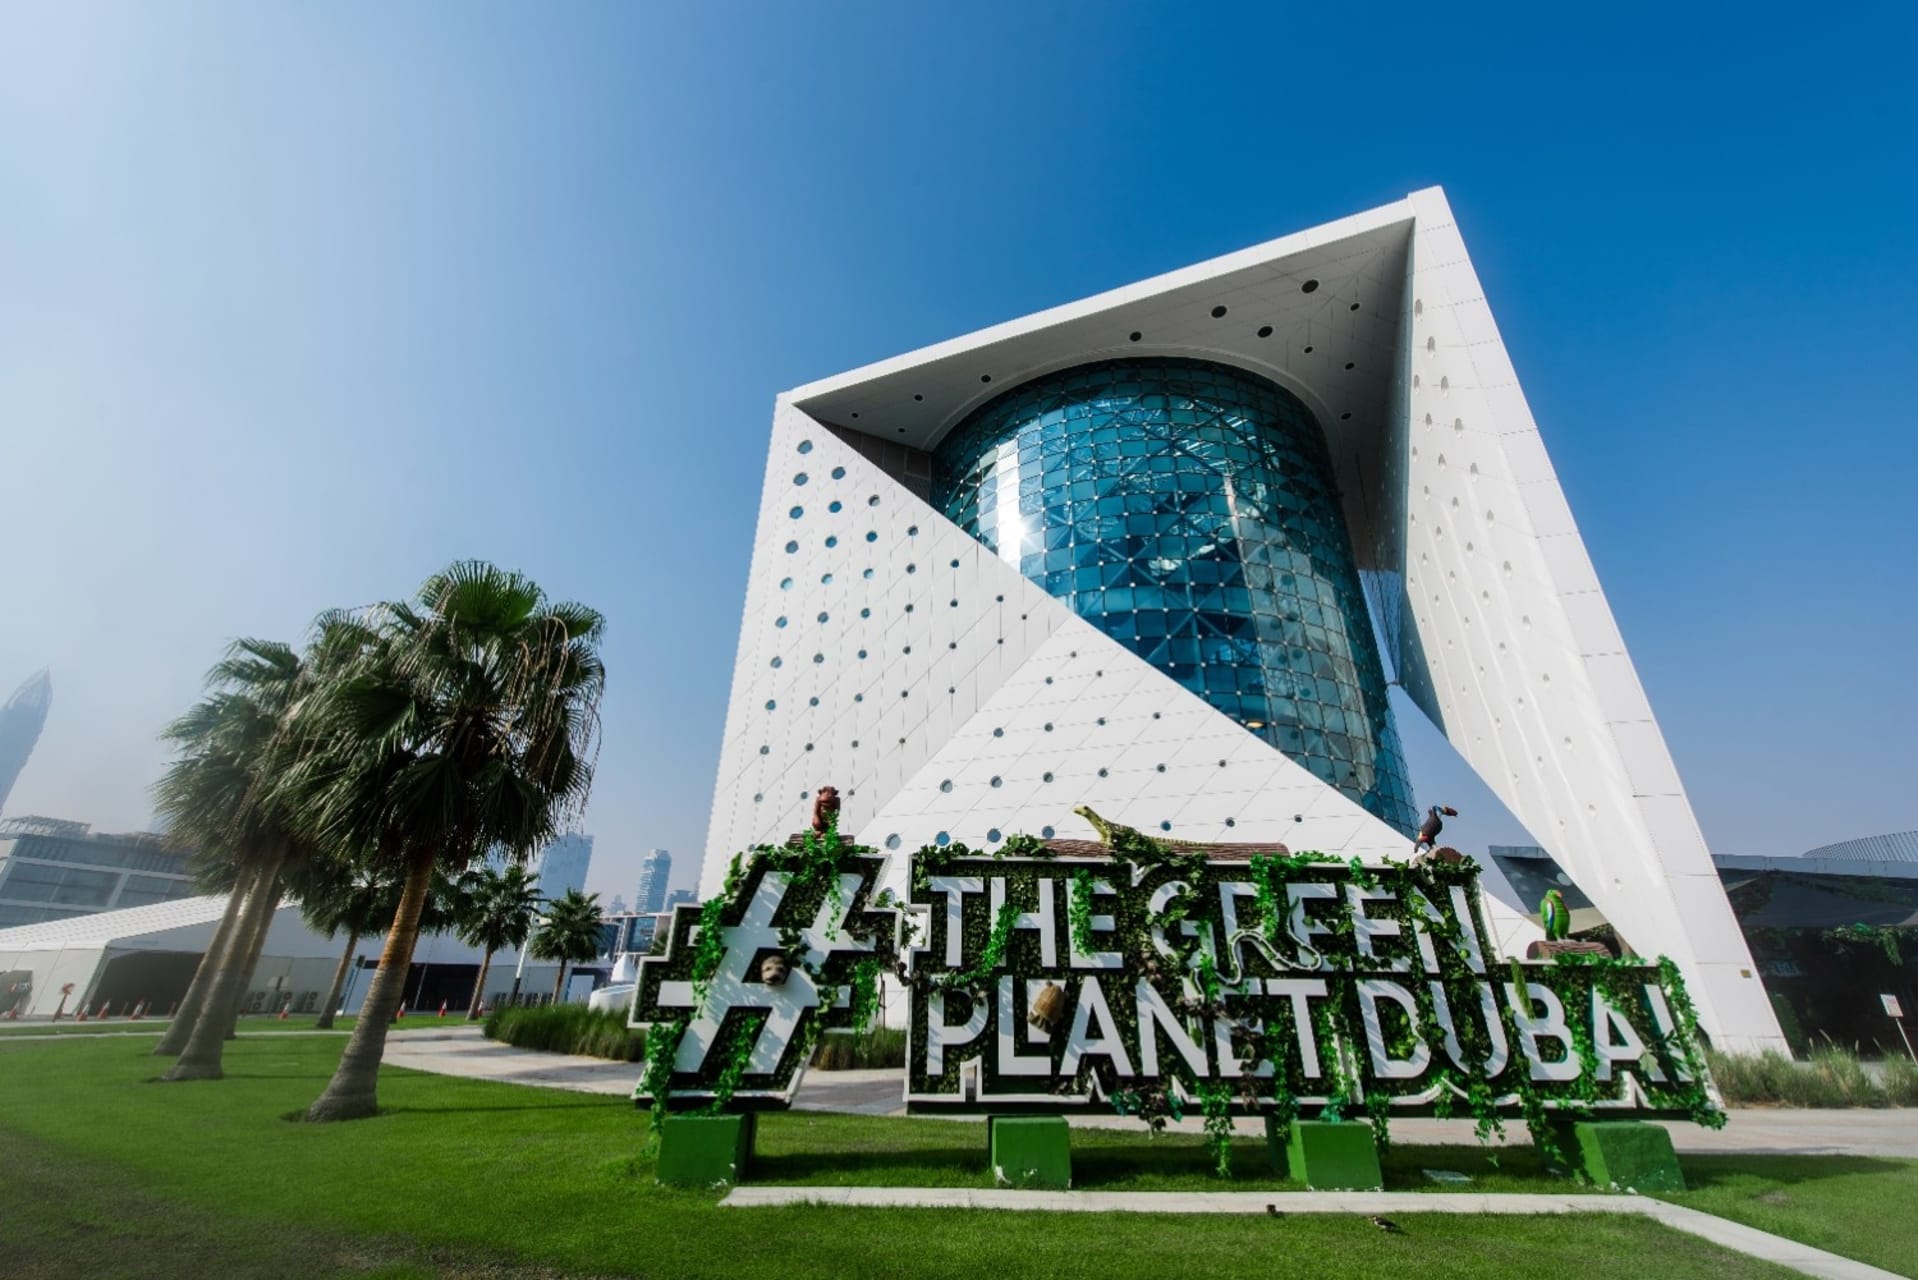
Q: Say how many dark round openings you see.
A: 12